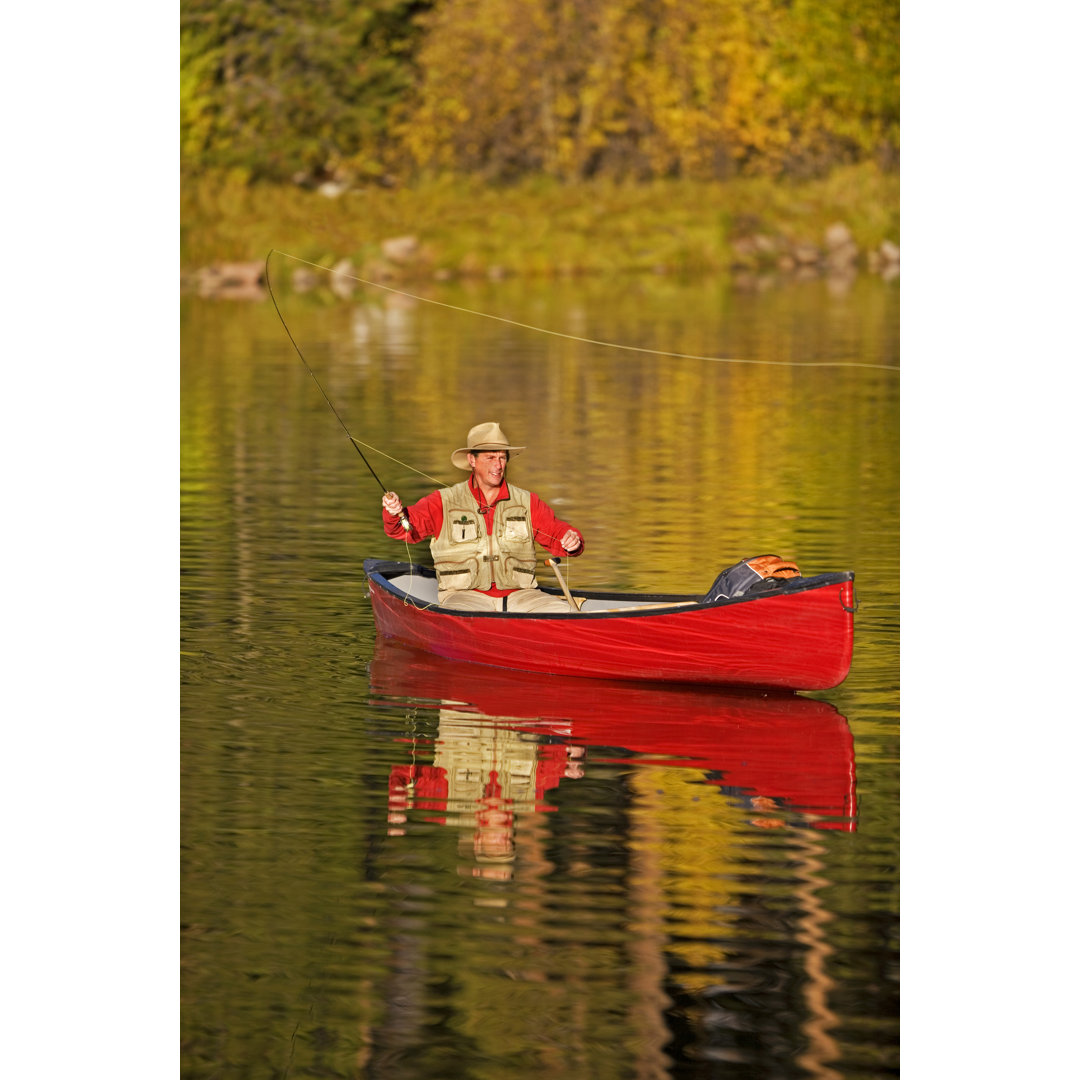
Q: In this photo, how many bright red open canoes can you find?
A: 1